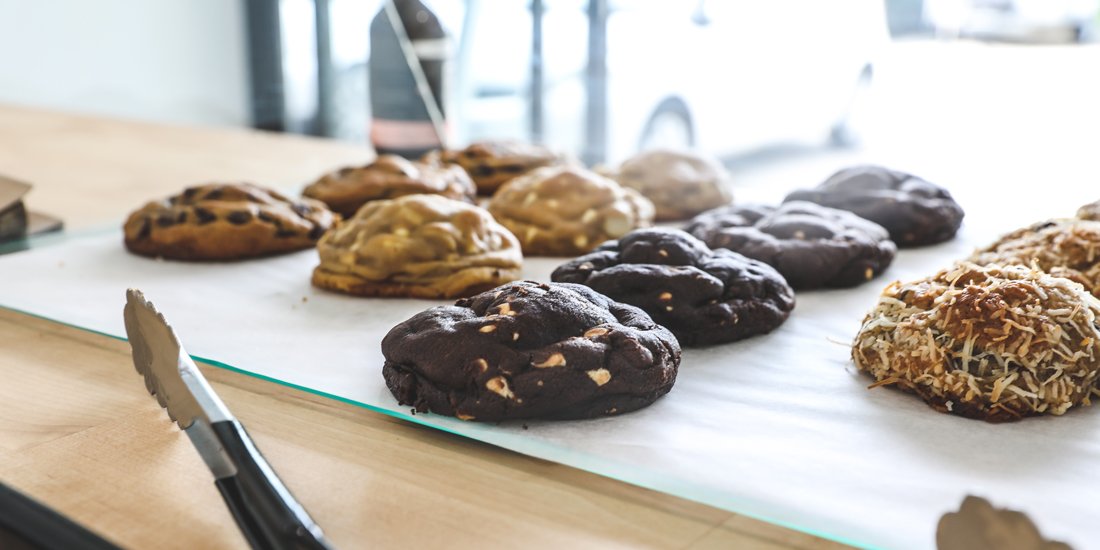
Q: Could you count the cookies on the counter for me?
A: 13